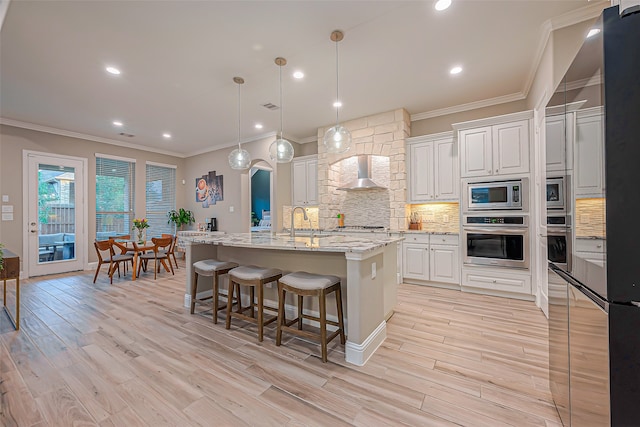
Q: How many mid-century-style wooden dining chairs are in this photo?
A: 4